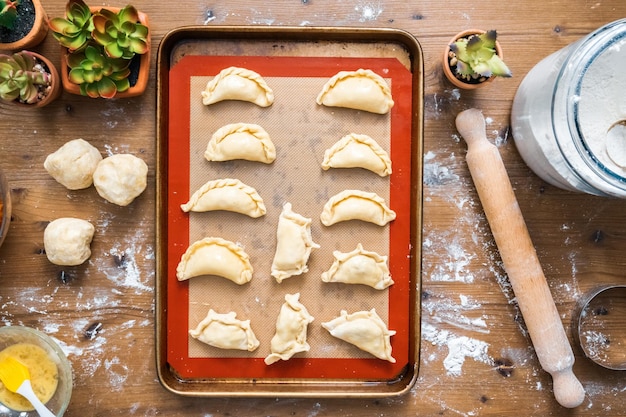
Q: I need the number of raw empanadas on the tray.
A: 12